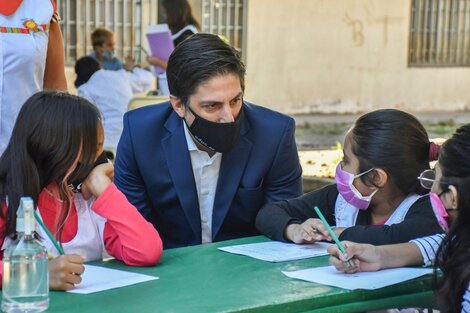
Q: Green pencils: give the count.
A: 2